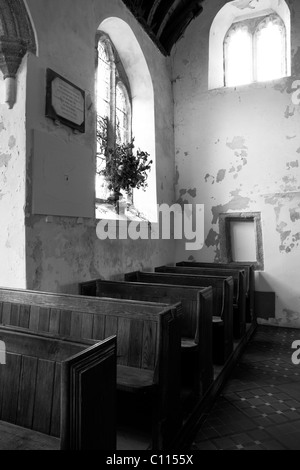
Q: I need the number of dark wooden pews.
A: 6